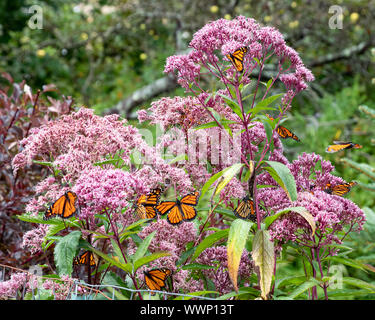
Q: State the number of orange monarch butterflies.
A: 10